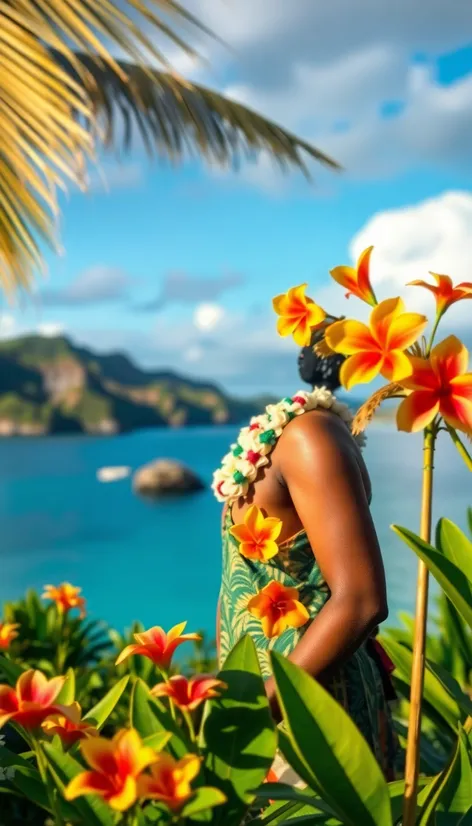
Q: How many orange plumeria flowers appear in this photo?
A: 15